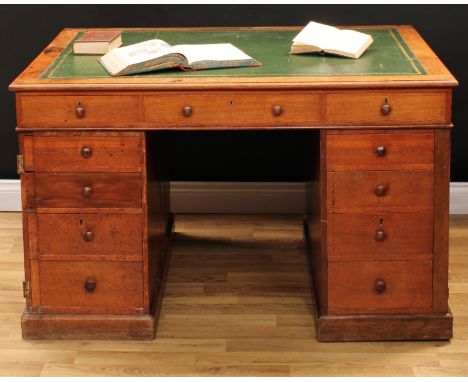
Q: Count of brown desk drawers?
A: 11